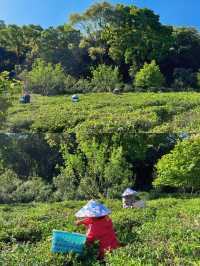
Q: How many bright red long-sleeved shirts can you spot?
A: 1